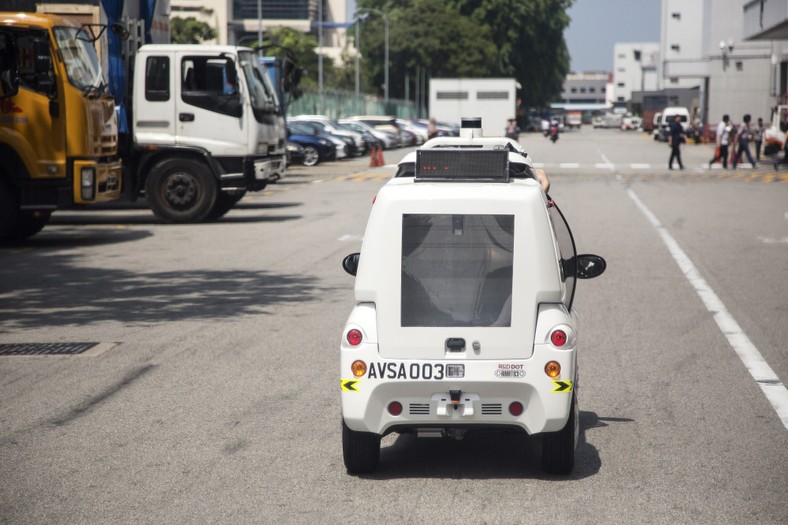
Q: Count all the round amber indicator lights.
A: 2